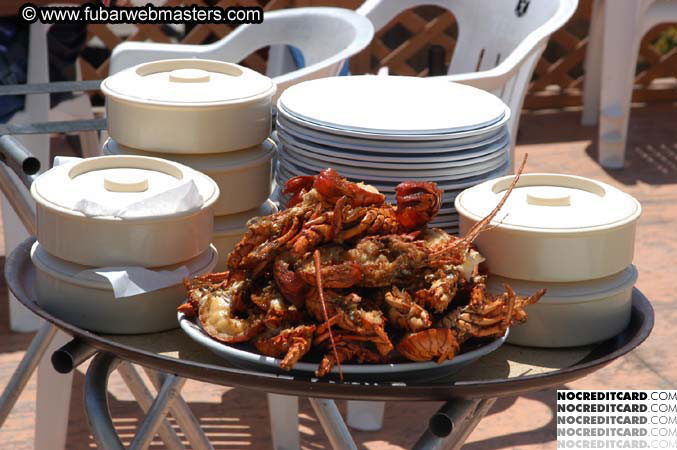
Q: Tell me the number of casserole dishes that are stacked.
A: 7